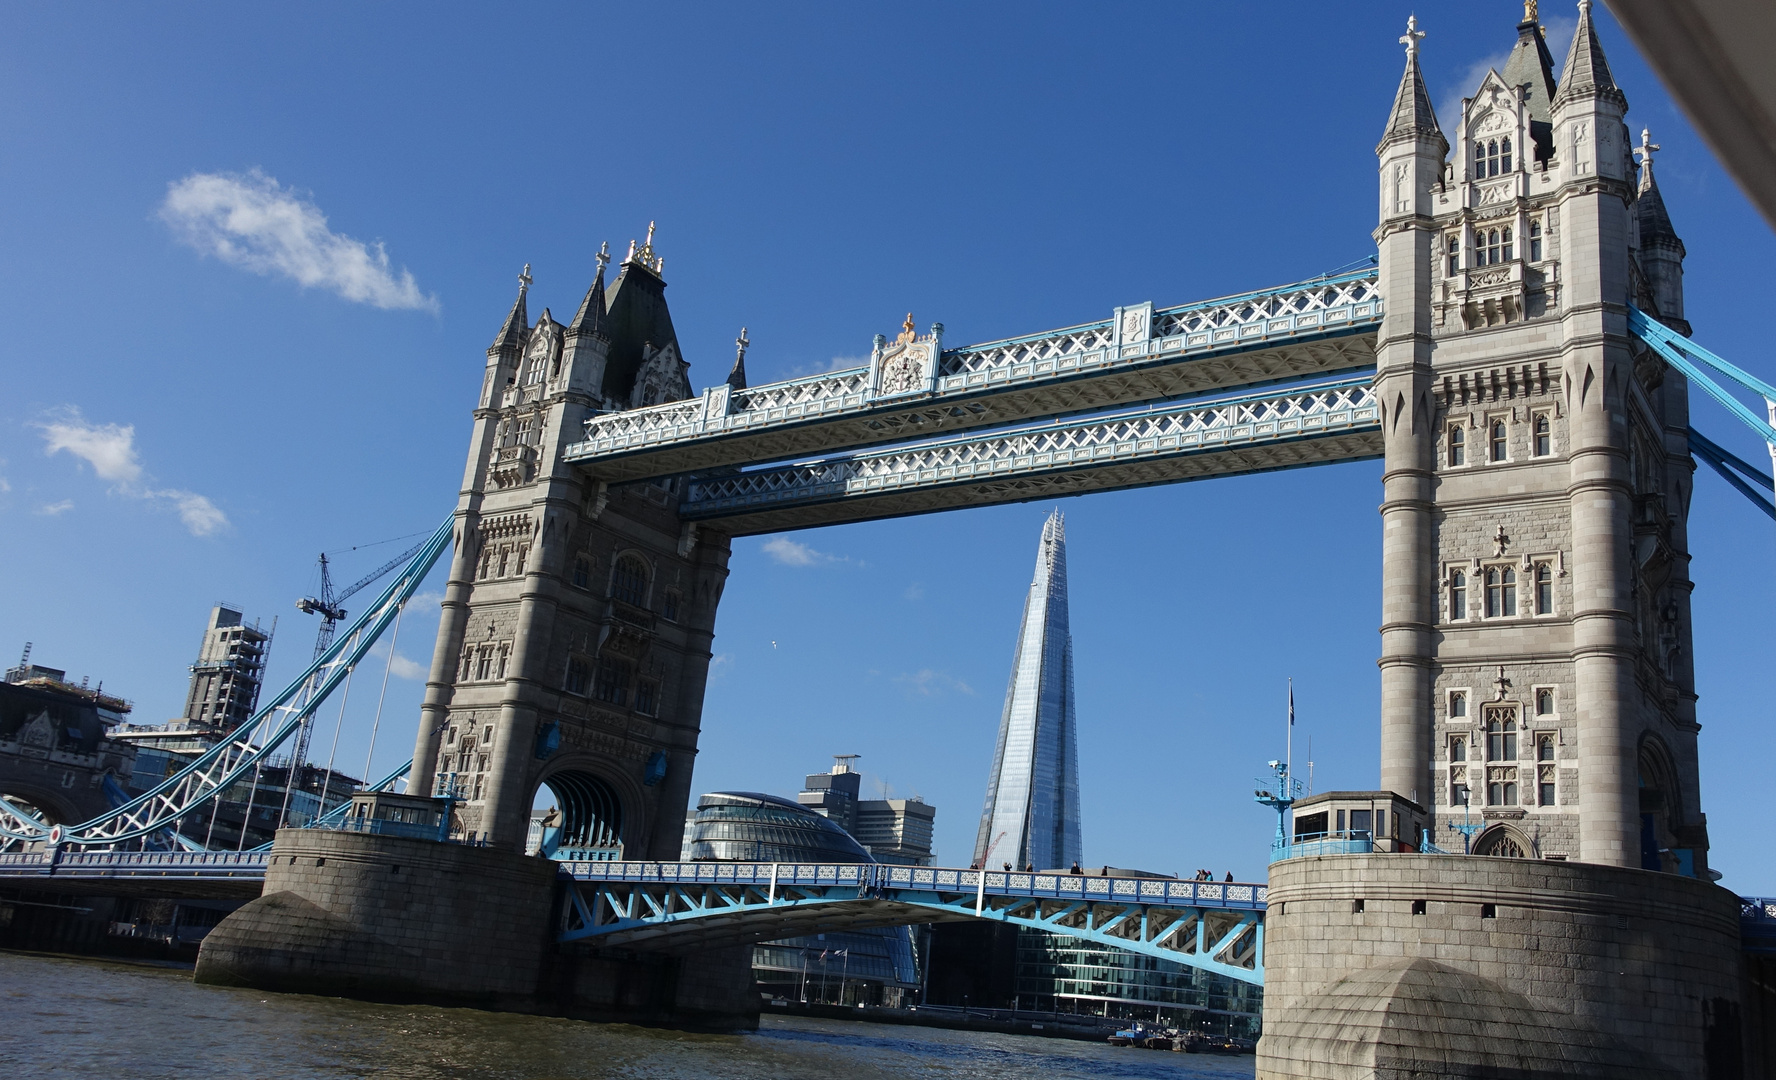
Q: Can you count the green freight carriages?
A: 0